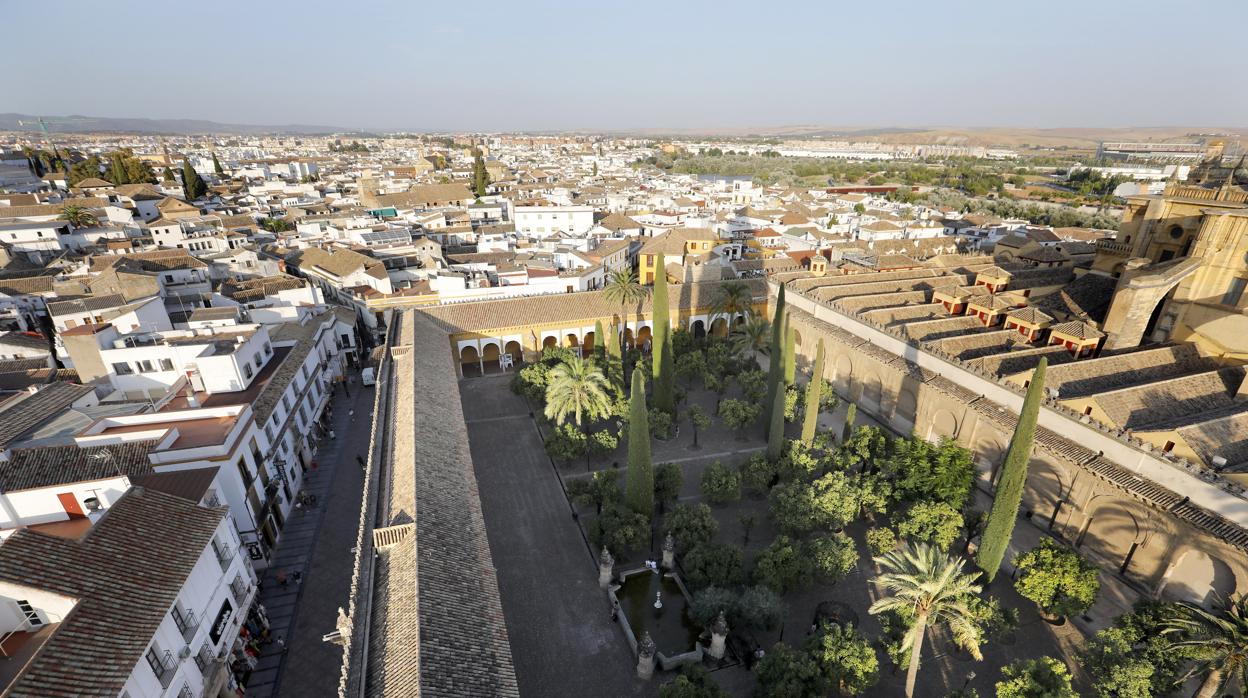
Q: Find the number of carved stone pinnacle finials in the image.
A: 4